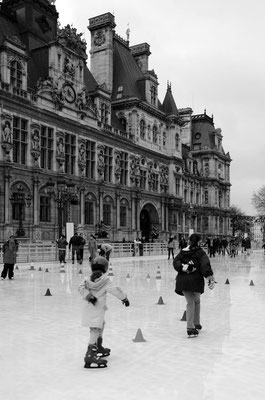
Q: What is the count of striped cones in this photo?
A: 4